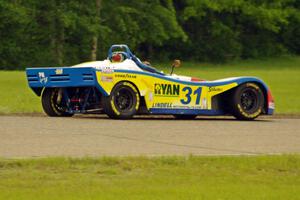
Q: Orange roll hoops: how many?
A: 0